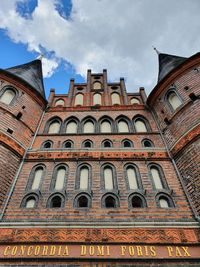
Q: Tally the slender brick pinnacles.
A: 6